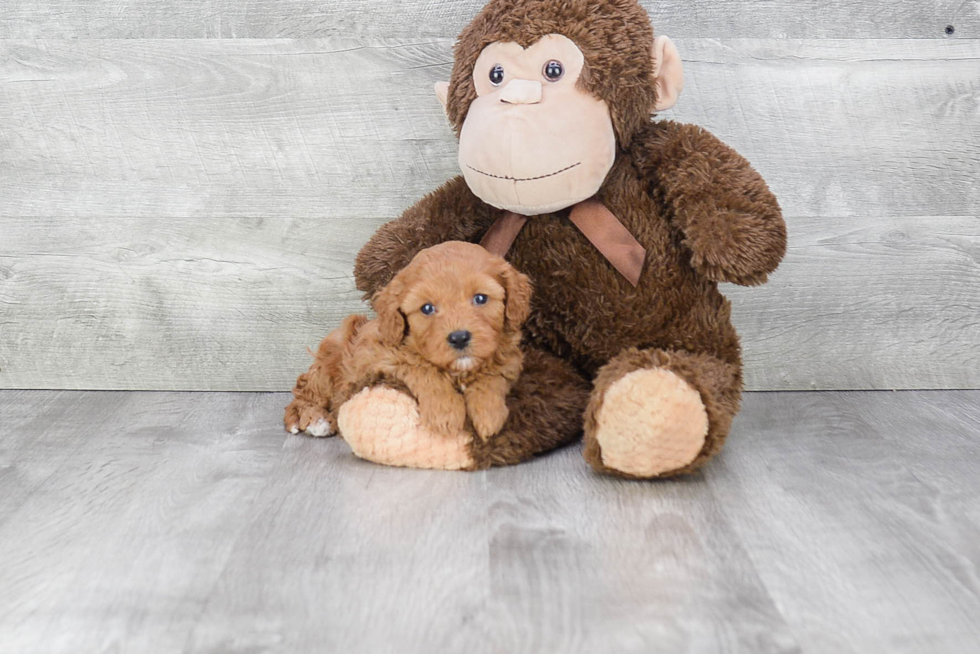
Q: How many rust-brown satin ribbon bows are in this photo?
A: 1